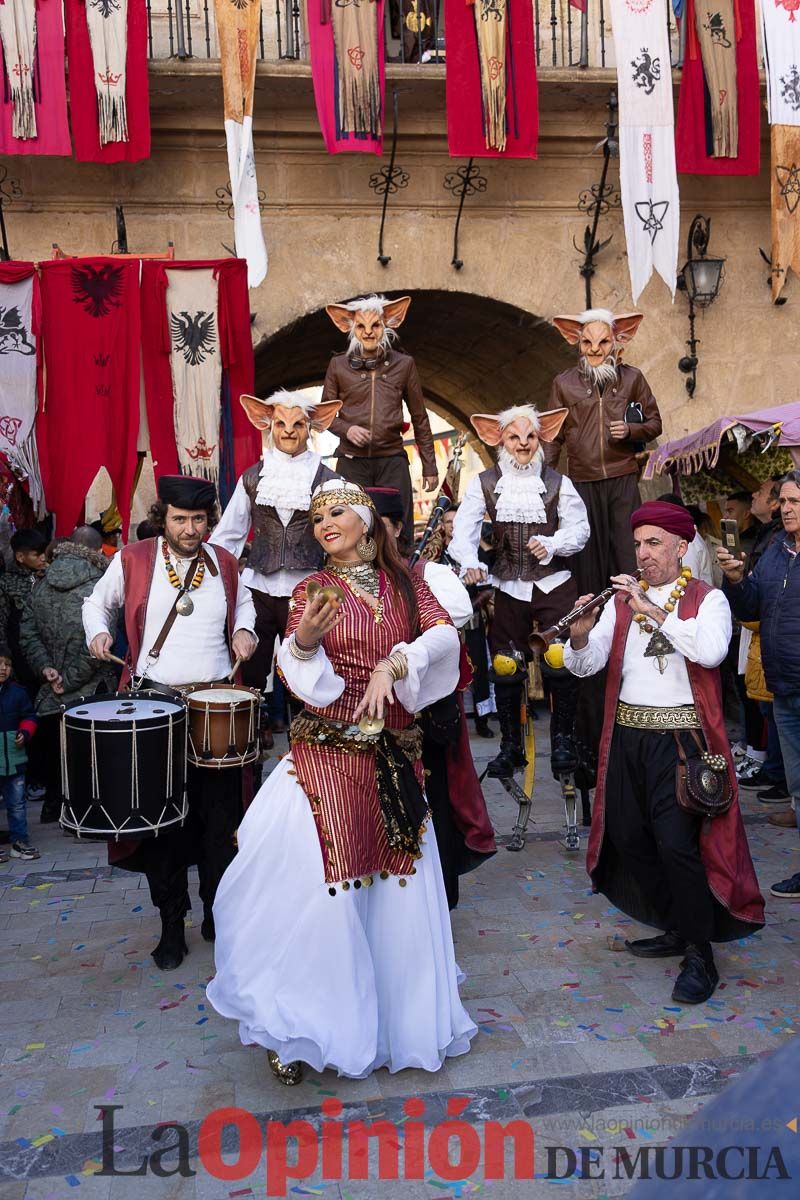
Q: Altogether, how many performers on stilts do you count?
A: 4